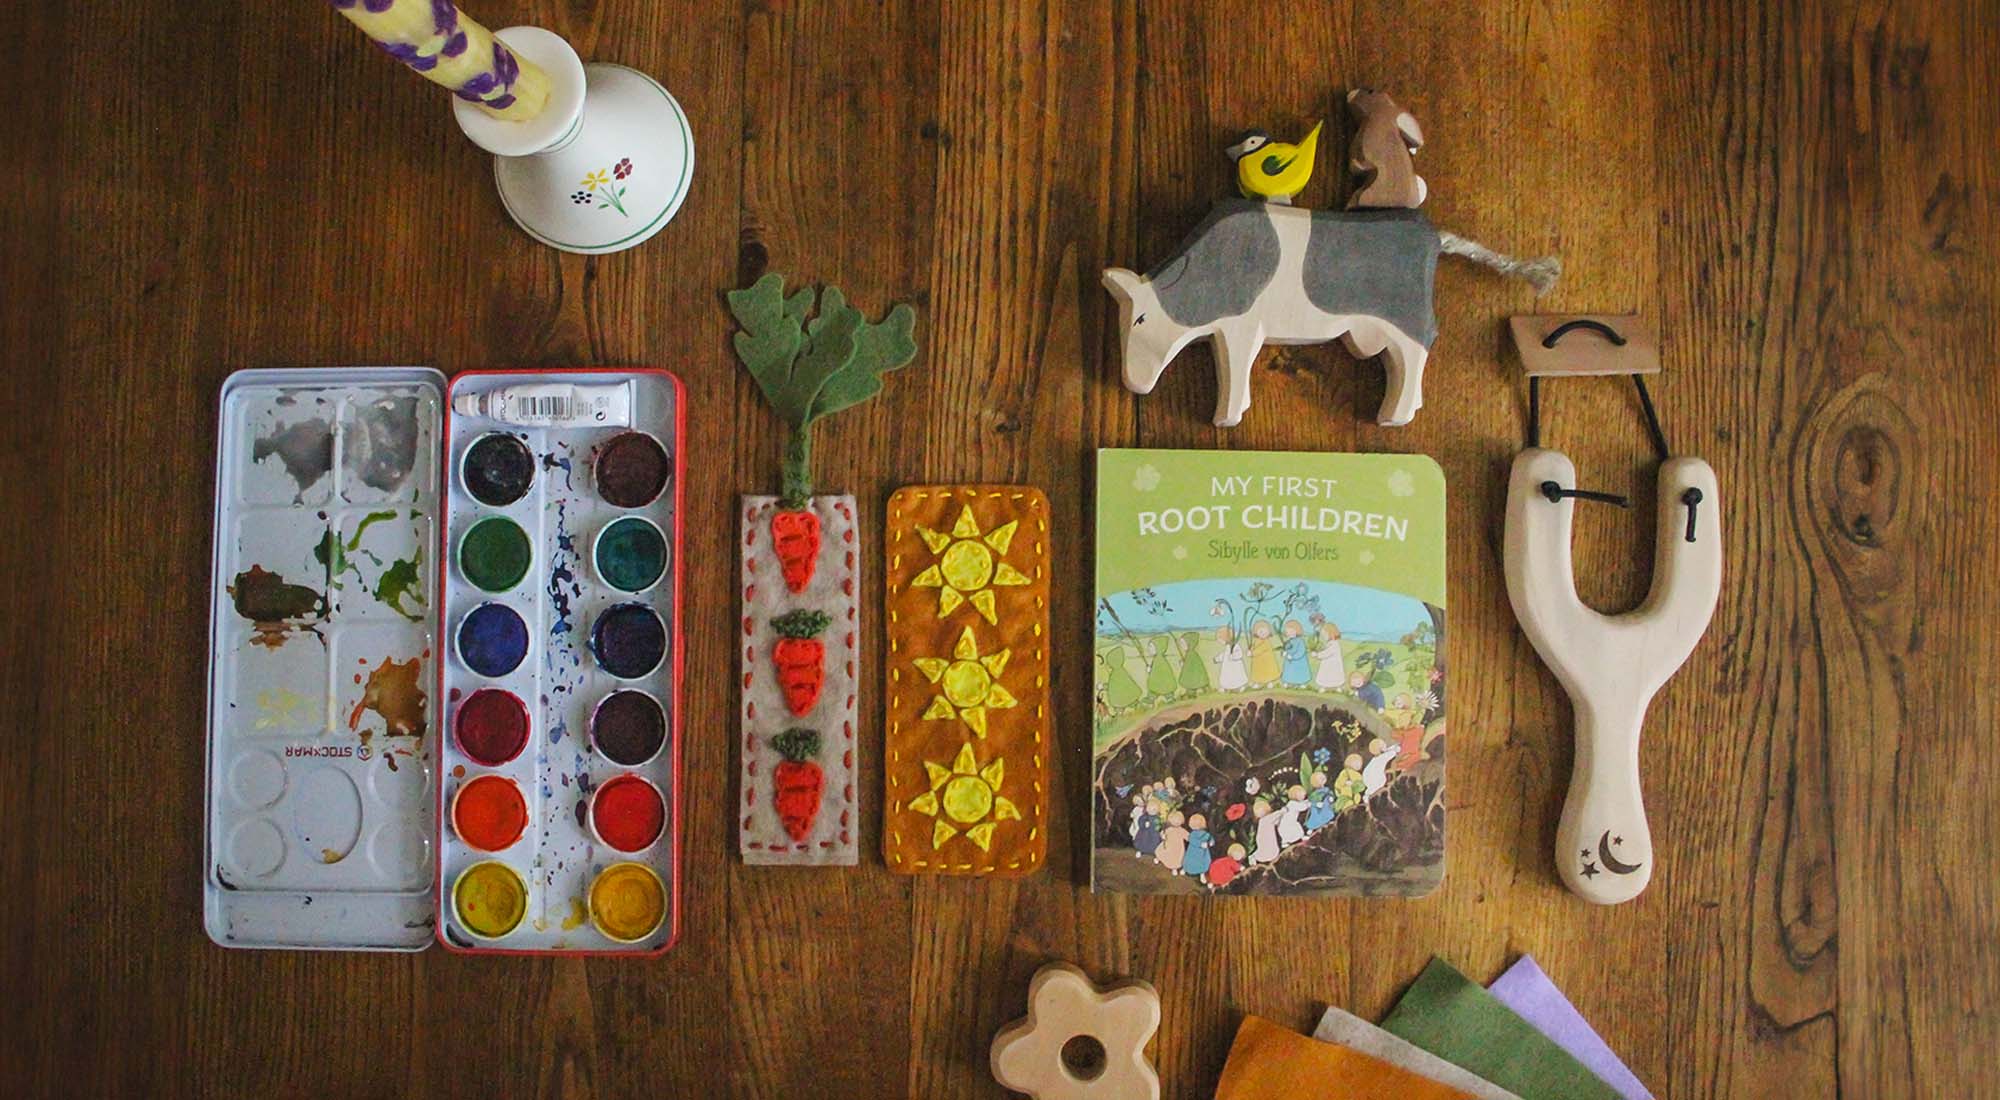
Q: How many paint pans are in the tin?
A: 12